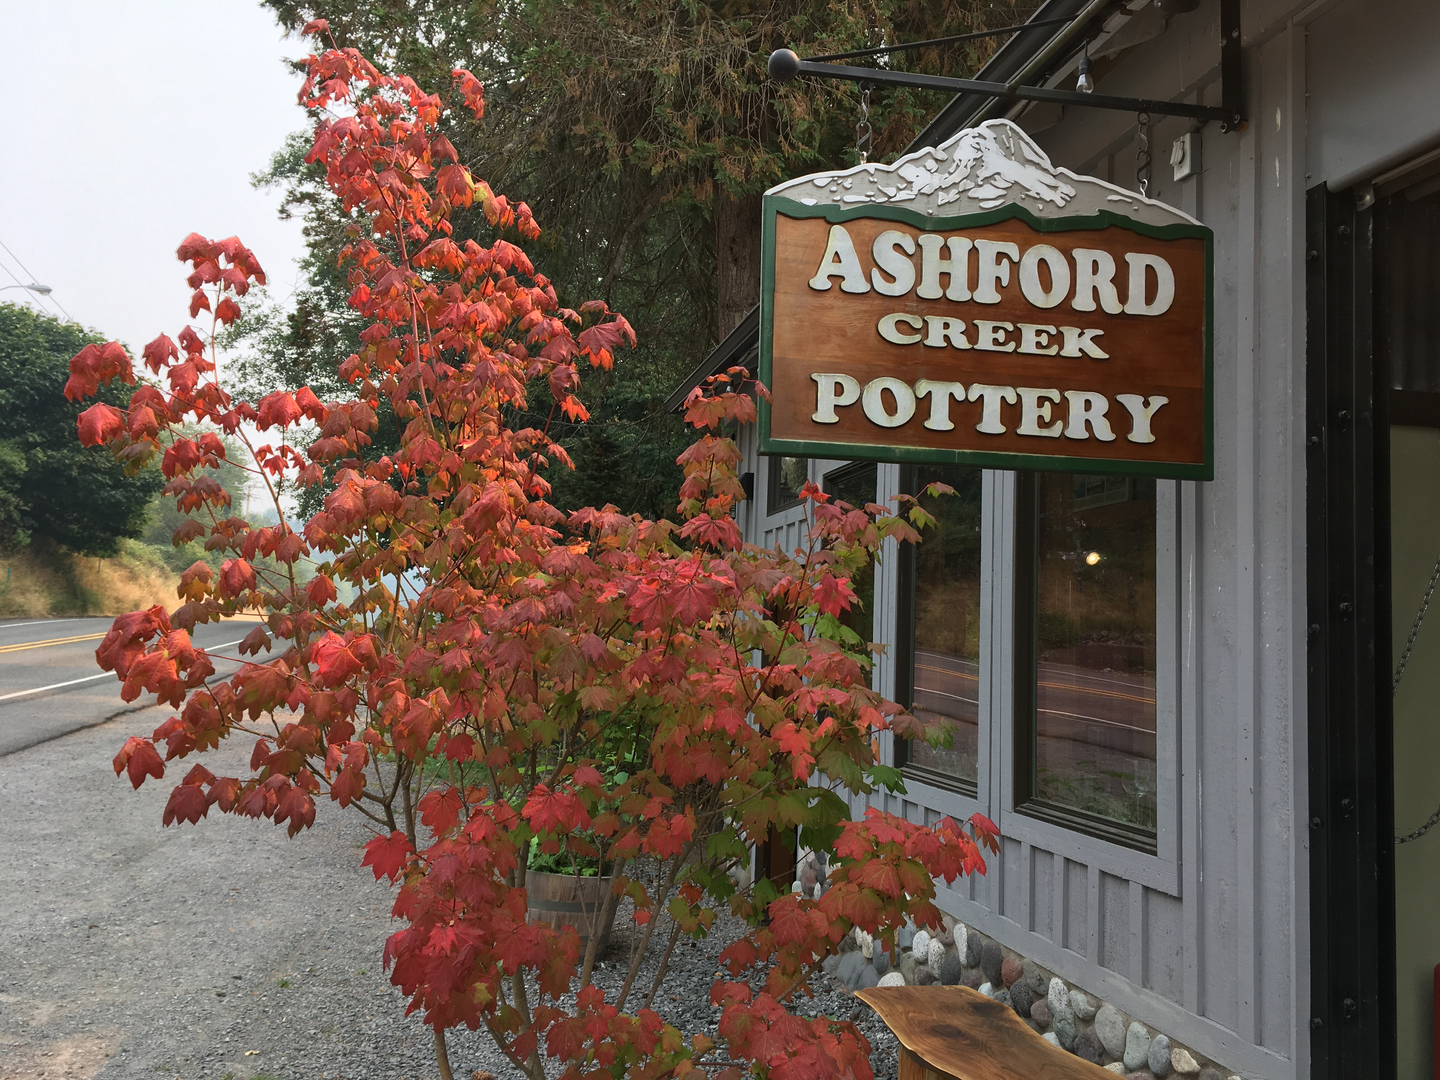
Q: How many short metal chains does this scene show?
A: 2